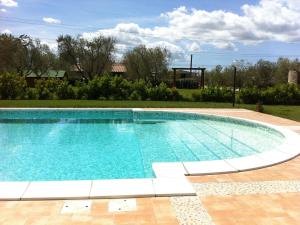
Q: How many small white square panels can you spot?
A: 2